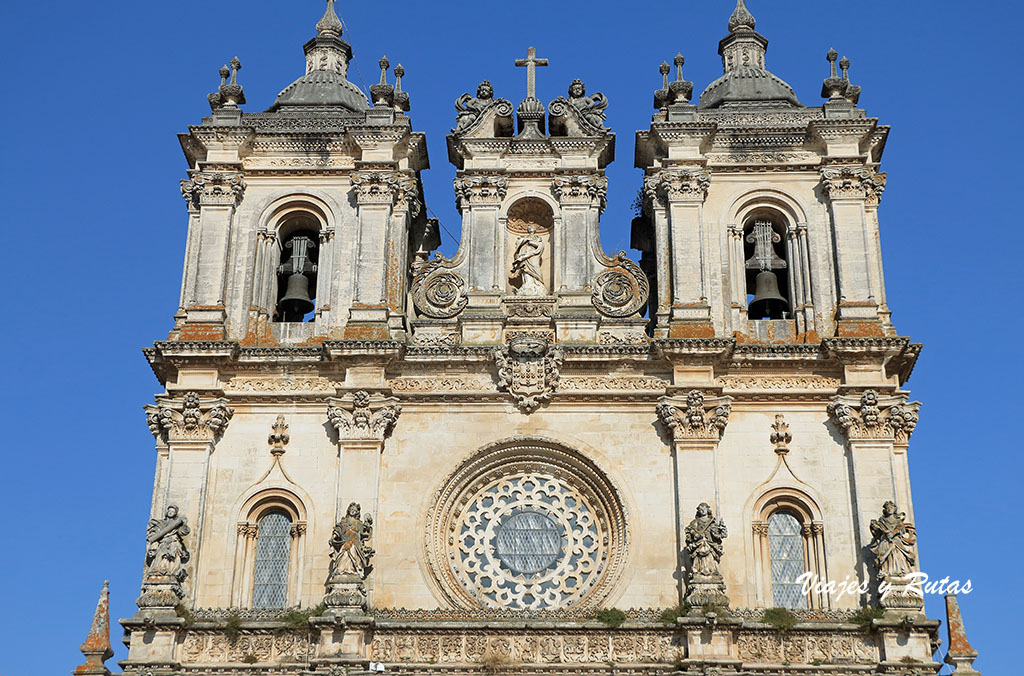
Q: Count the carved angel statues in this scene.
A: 2